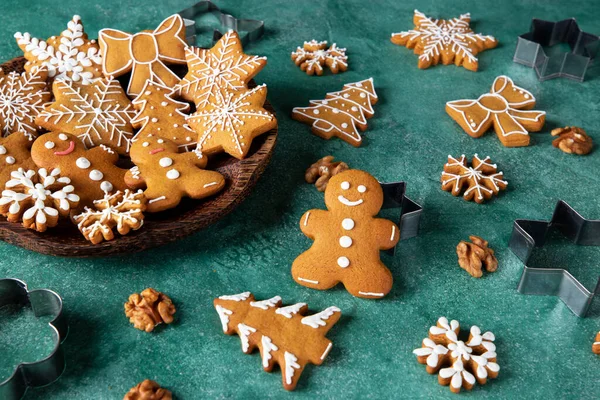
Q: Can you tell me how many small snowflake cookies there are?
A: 5